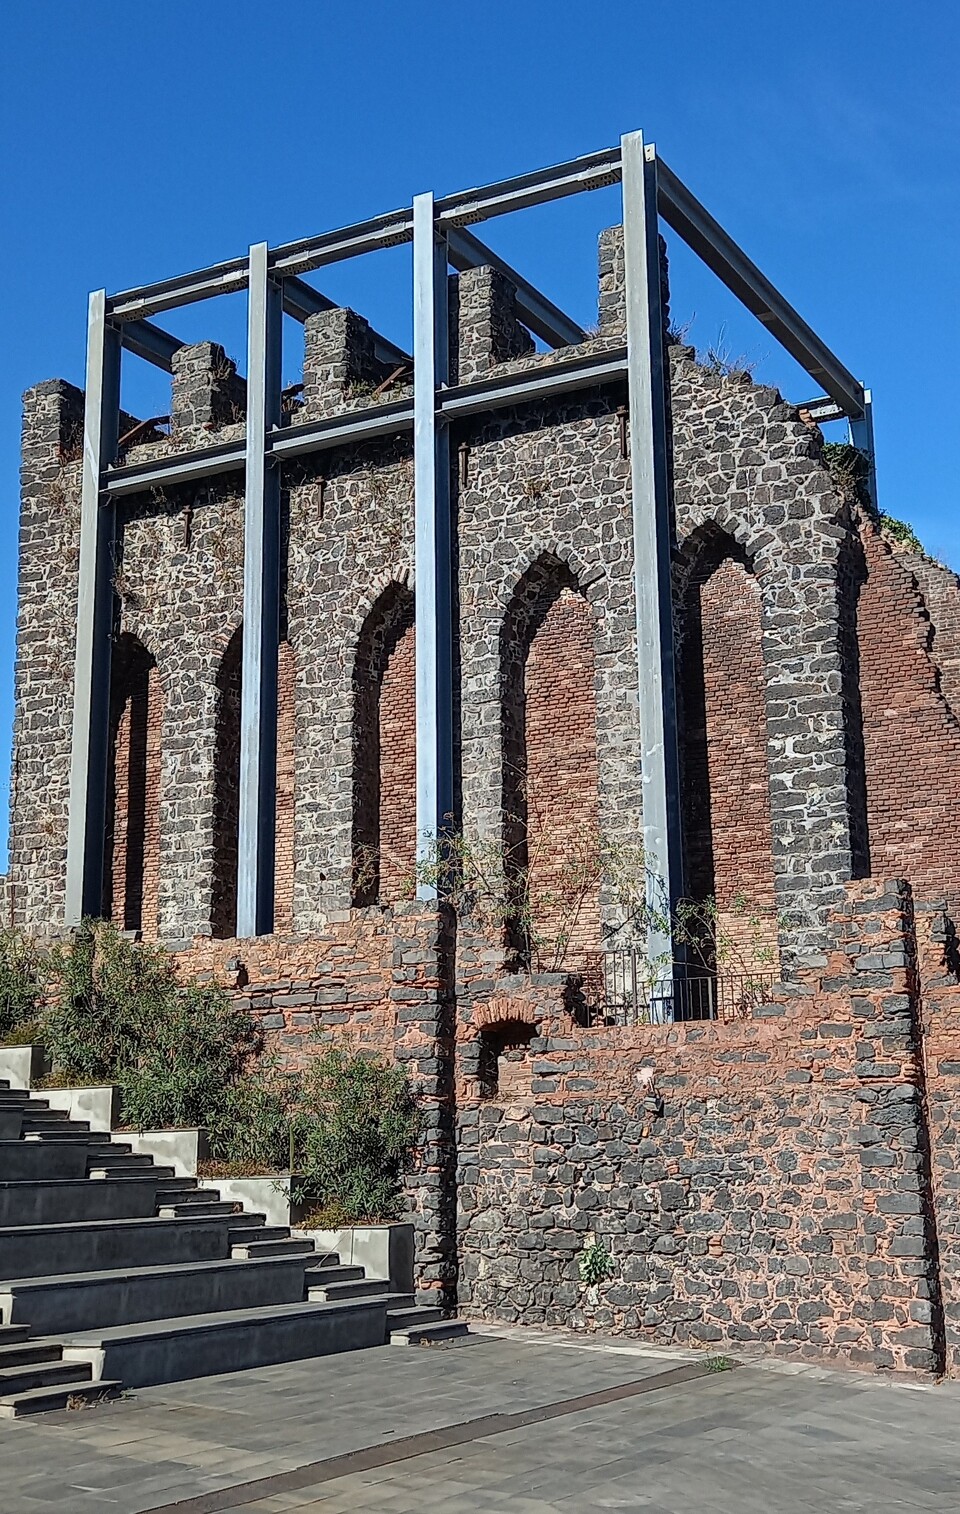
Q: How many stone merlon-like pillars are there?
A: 5